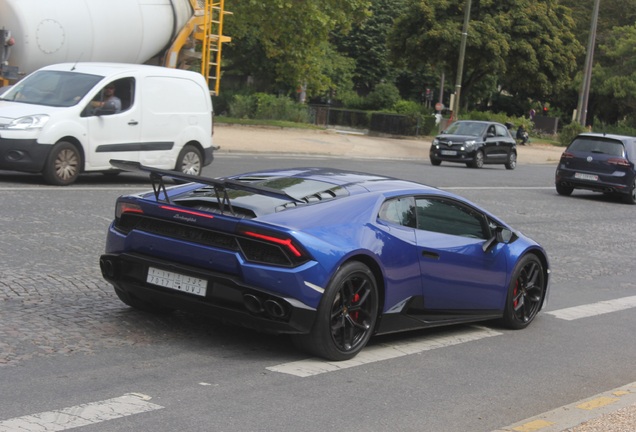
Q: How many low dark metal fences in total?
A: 1